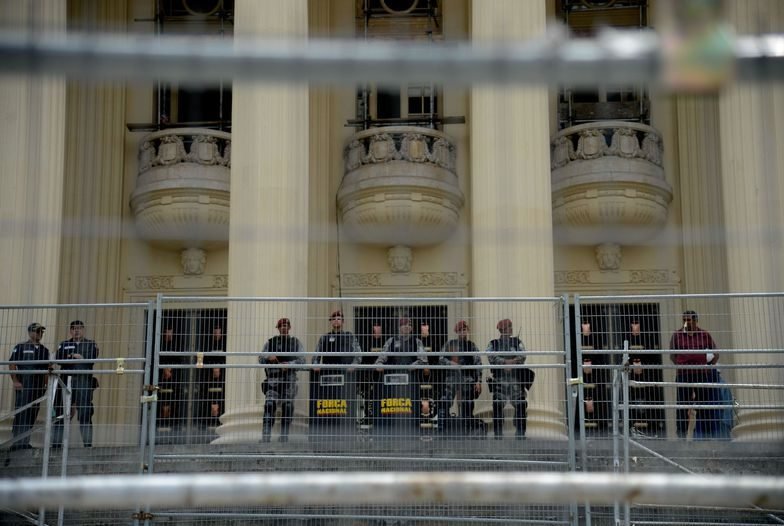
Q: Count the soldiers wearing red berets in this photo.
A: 5